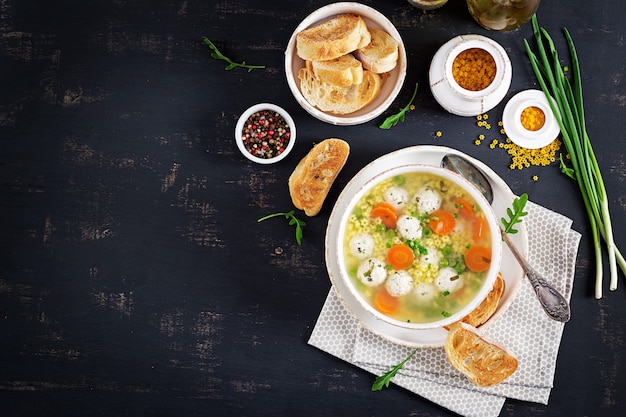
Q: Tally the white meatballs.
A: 9